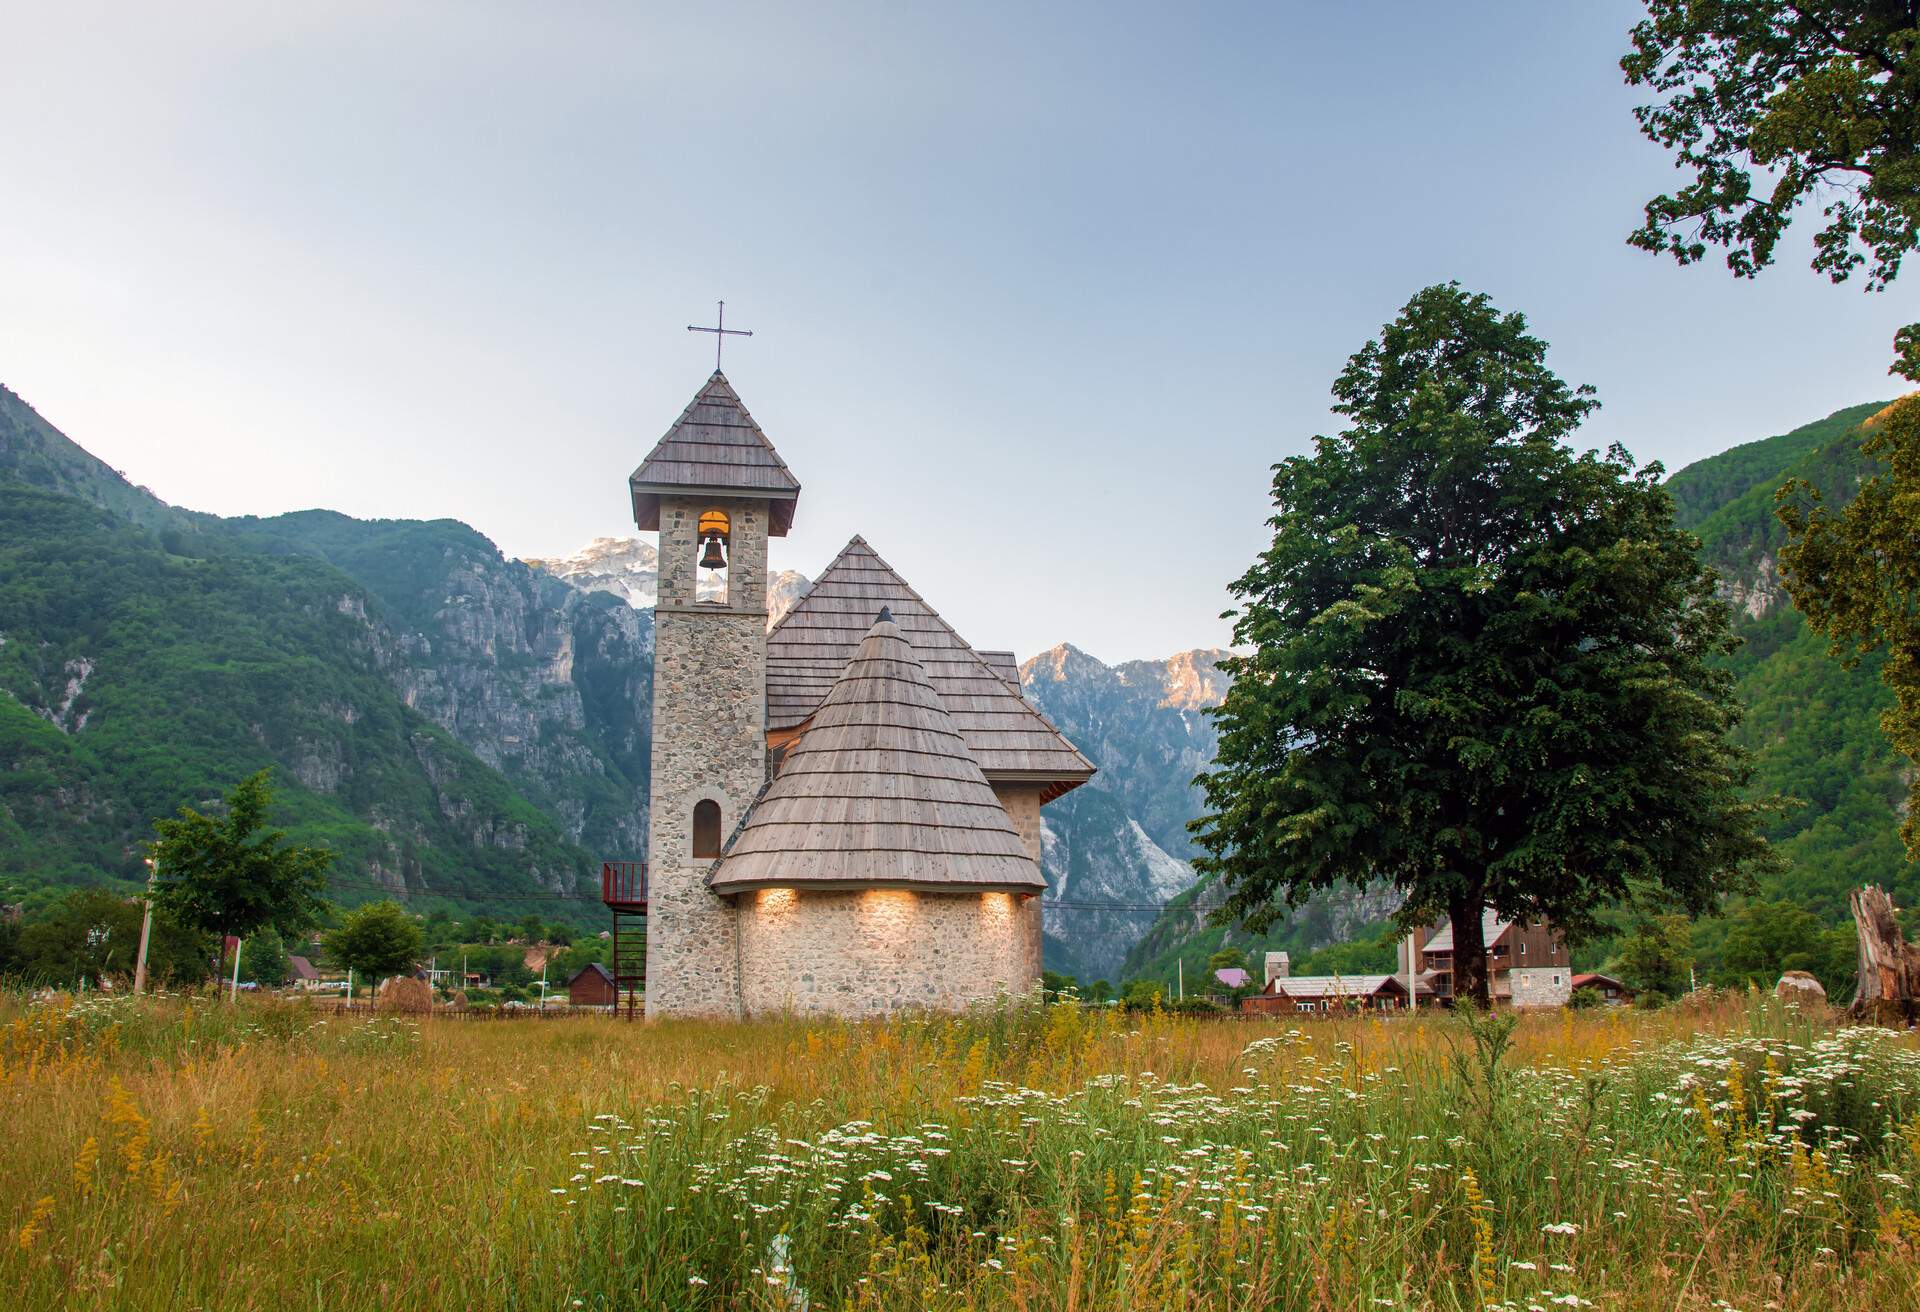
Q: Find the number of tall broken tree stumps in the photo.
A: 1